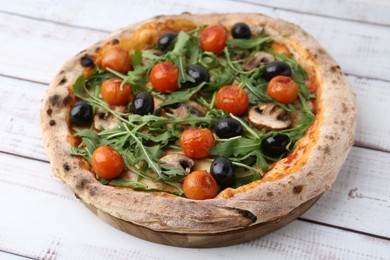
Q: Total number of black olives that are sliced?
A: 0